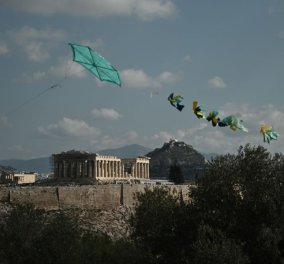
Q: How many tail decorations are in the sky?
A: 5